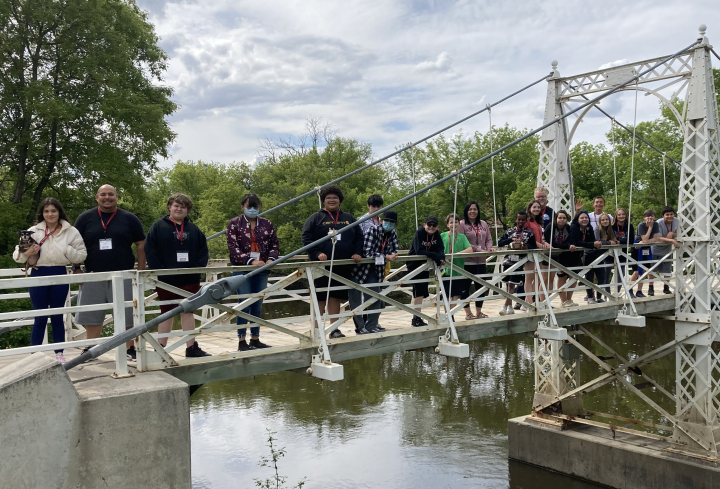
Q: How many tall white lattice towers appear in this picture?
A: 2